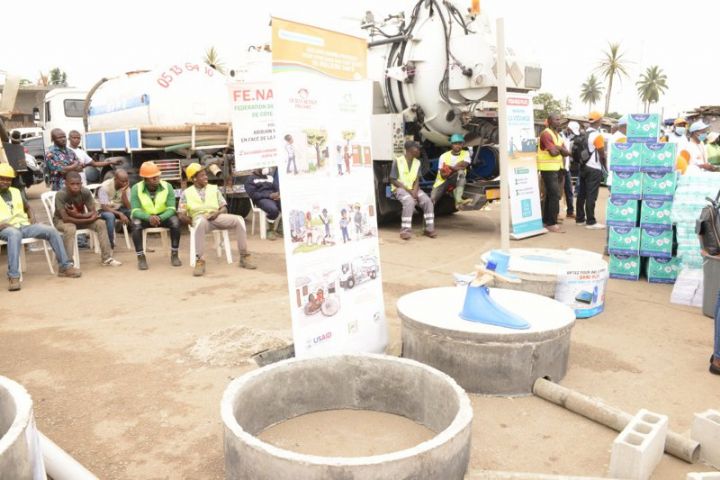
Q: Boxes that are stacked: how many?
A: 11